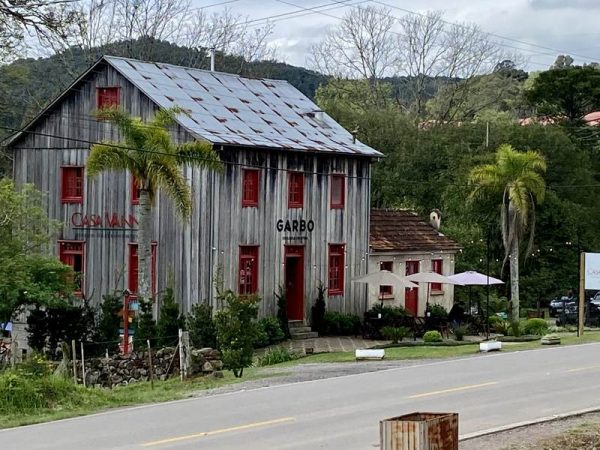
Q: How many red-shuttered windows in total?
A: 12